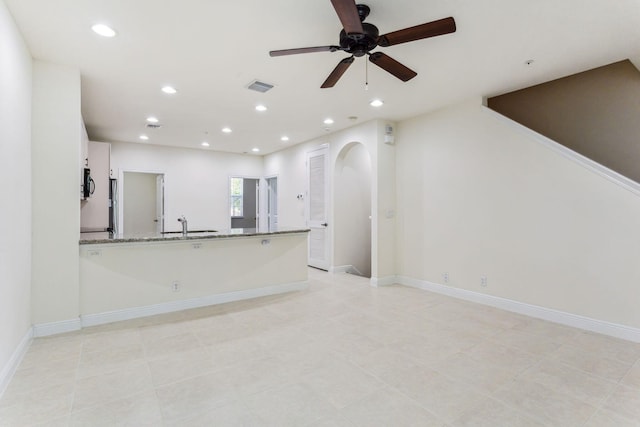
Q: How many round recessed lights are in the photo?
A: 11